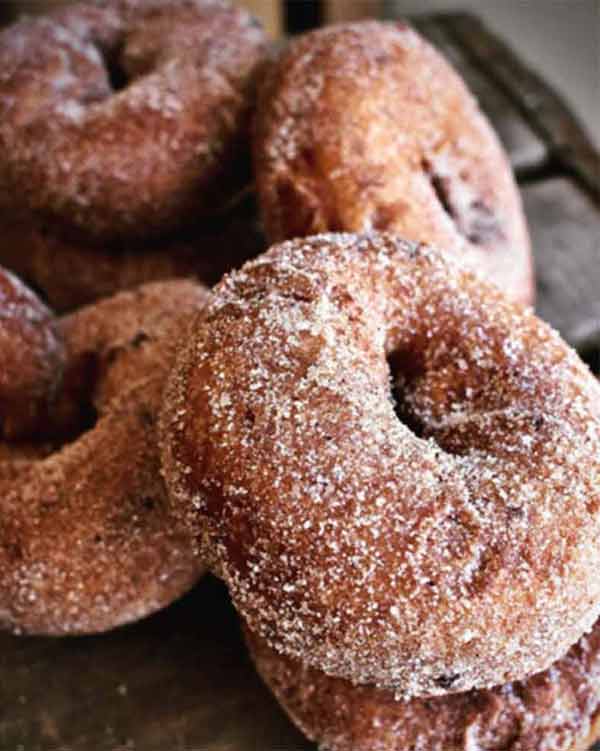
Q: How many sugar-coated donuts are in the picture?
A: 7